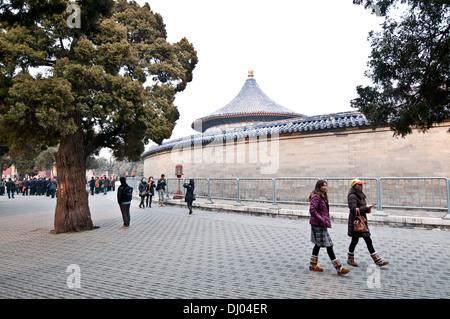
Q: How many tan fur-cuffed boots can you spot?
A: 4